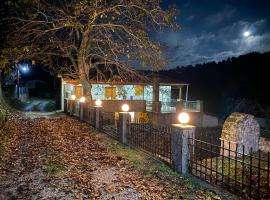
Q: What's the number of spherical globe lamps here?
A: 5